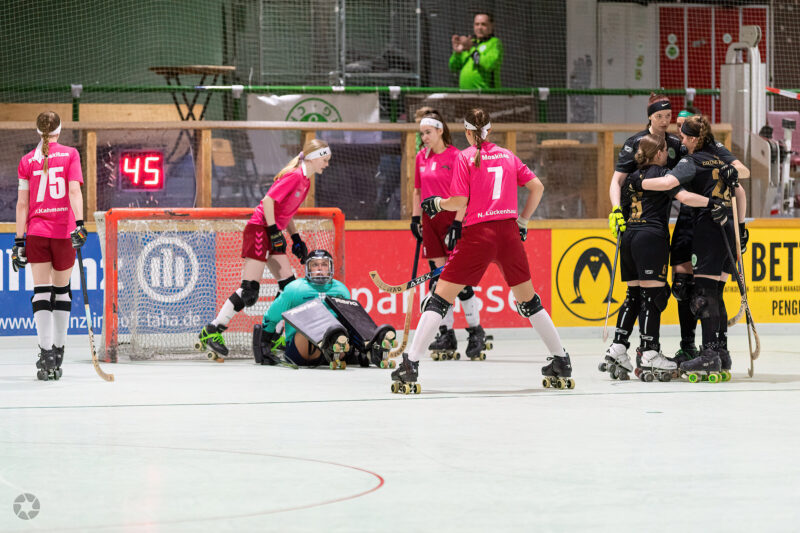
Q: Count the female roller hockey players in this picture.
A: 9